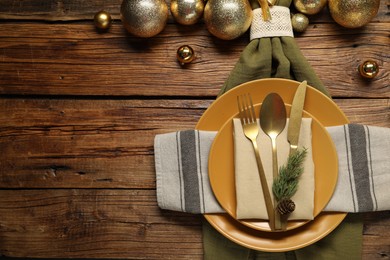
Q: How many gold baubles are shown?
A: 9